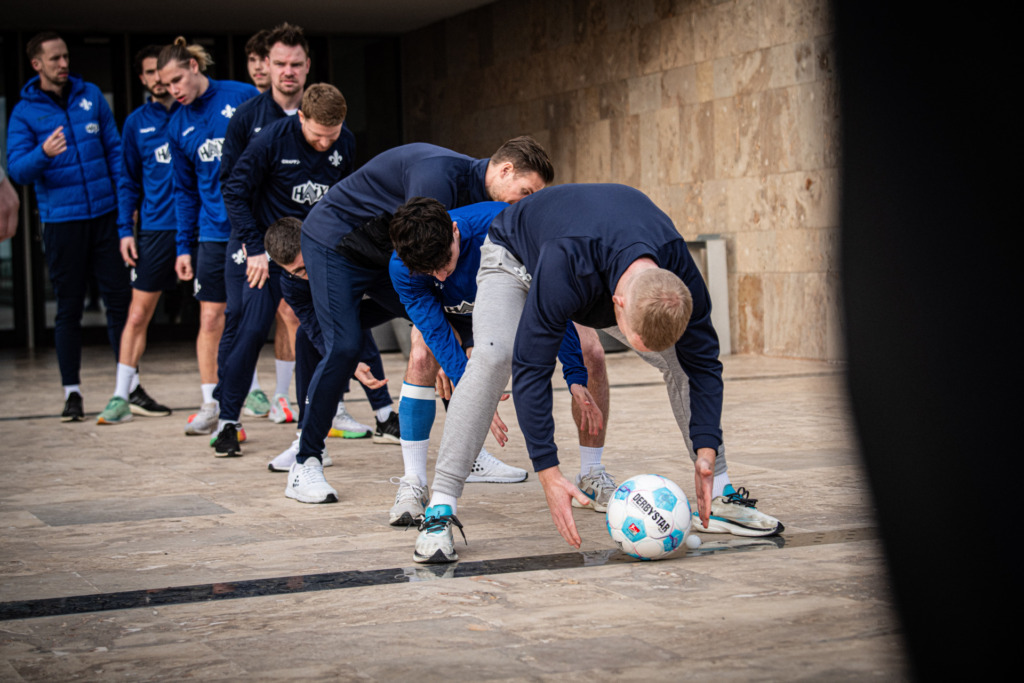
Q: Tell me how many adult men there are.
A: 10